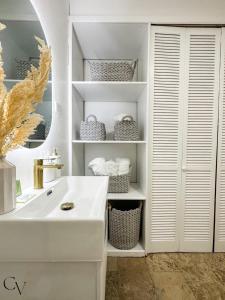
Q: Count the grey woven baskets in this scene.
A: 5